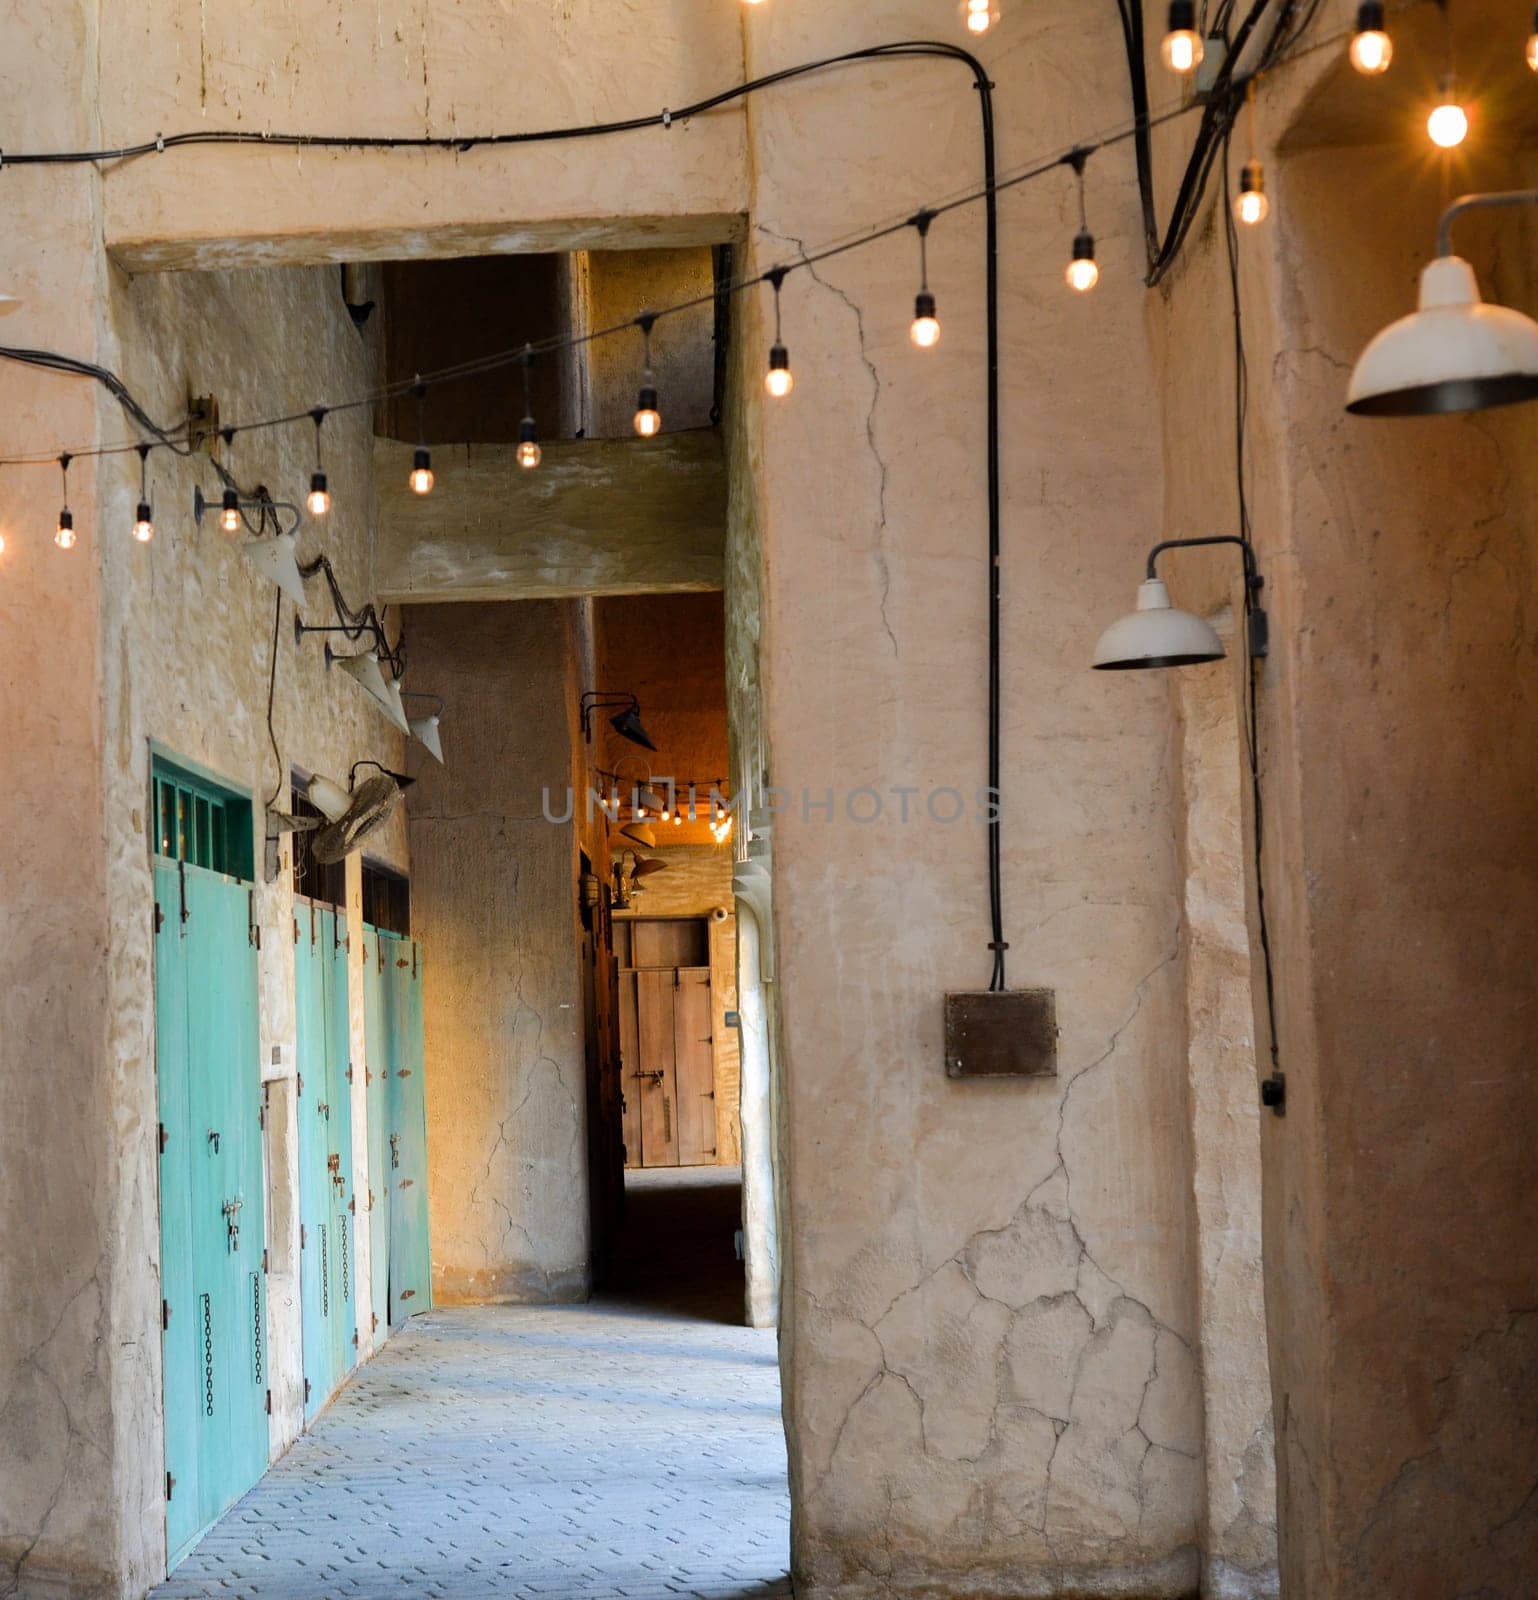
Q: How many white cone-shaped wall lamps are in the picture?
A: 4